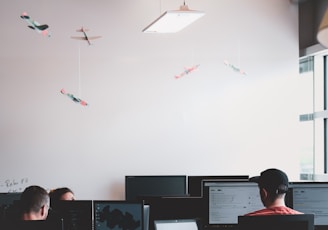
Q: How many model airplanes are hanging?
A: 5